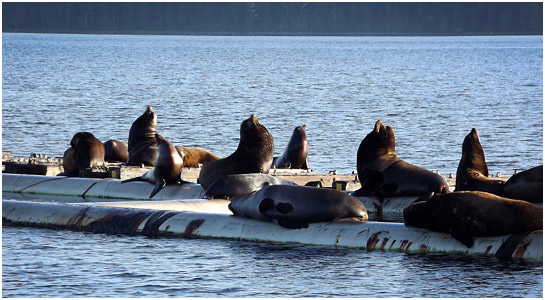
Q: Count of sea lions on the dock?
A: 13